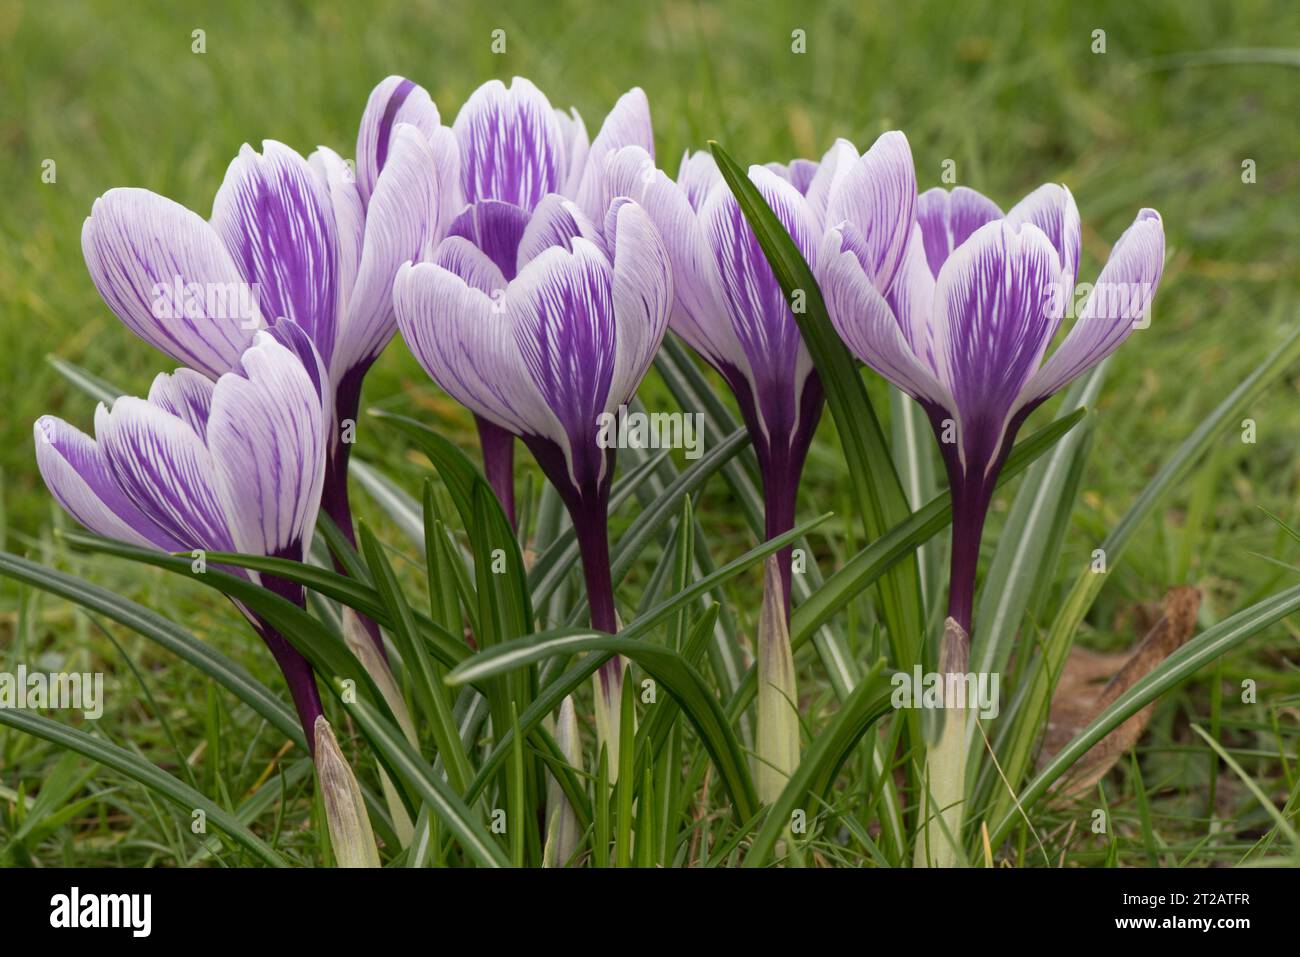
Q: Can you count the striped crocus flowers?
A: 6